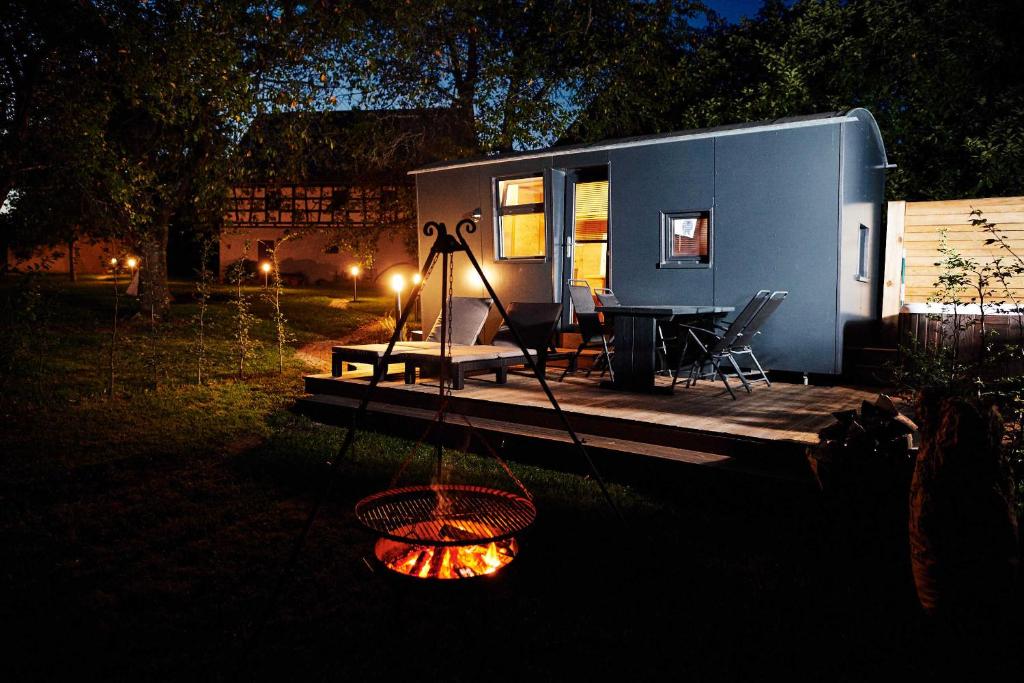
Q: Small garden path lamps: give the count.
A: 6